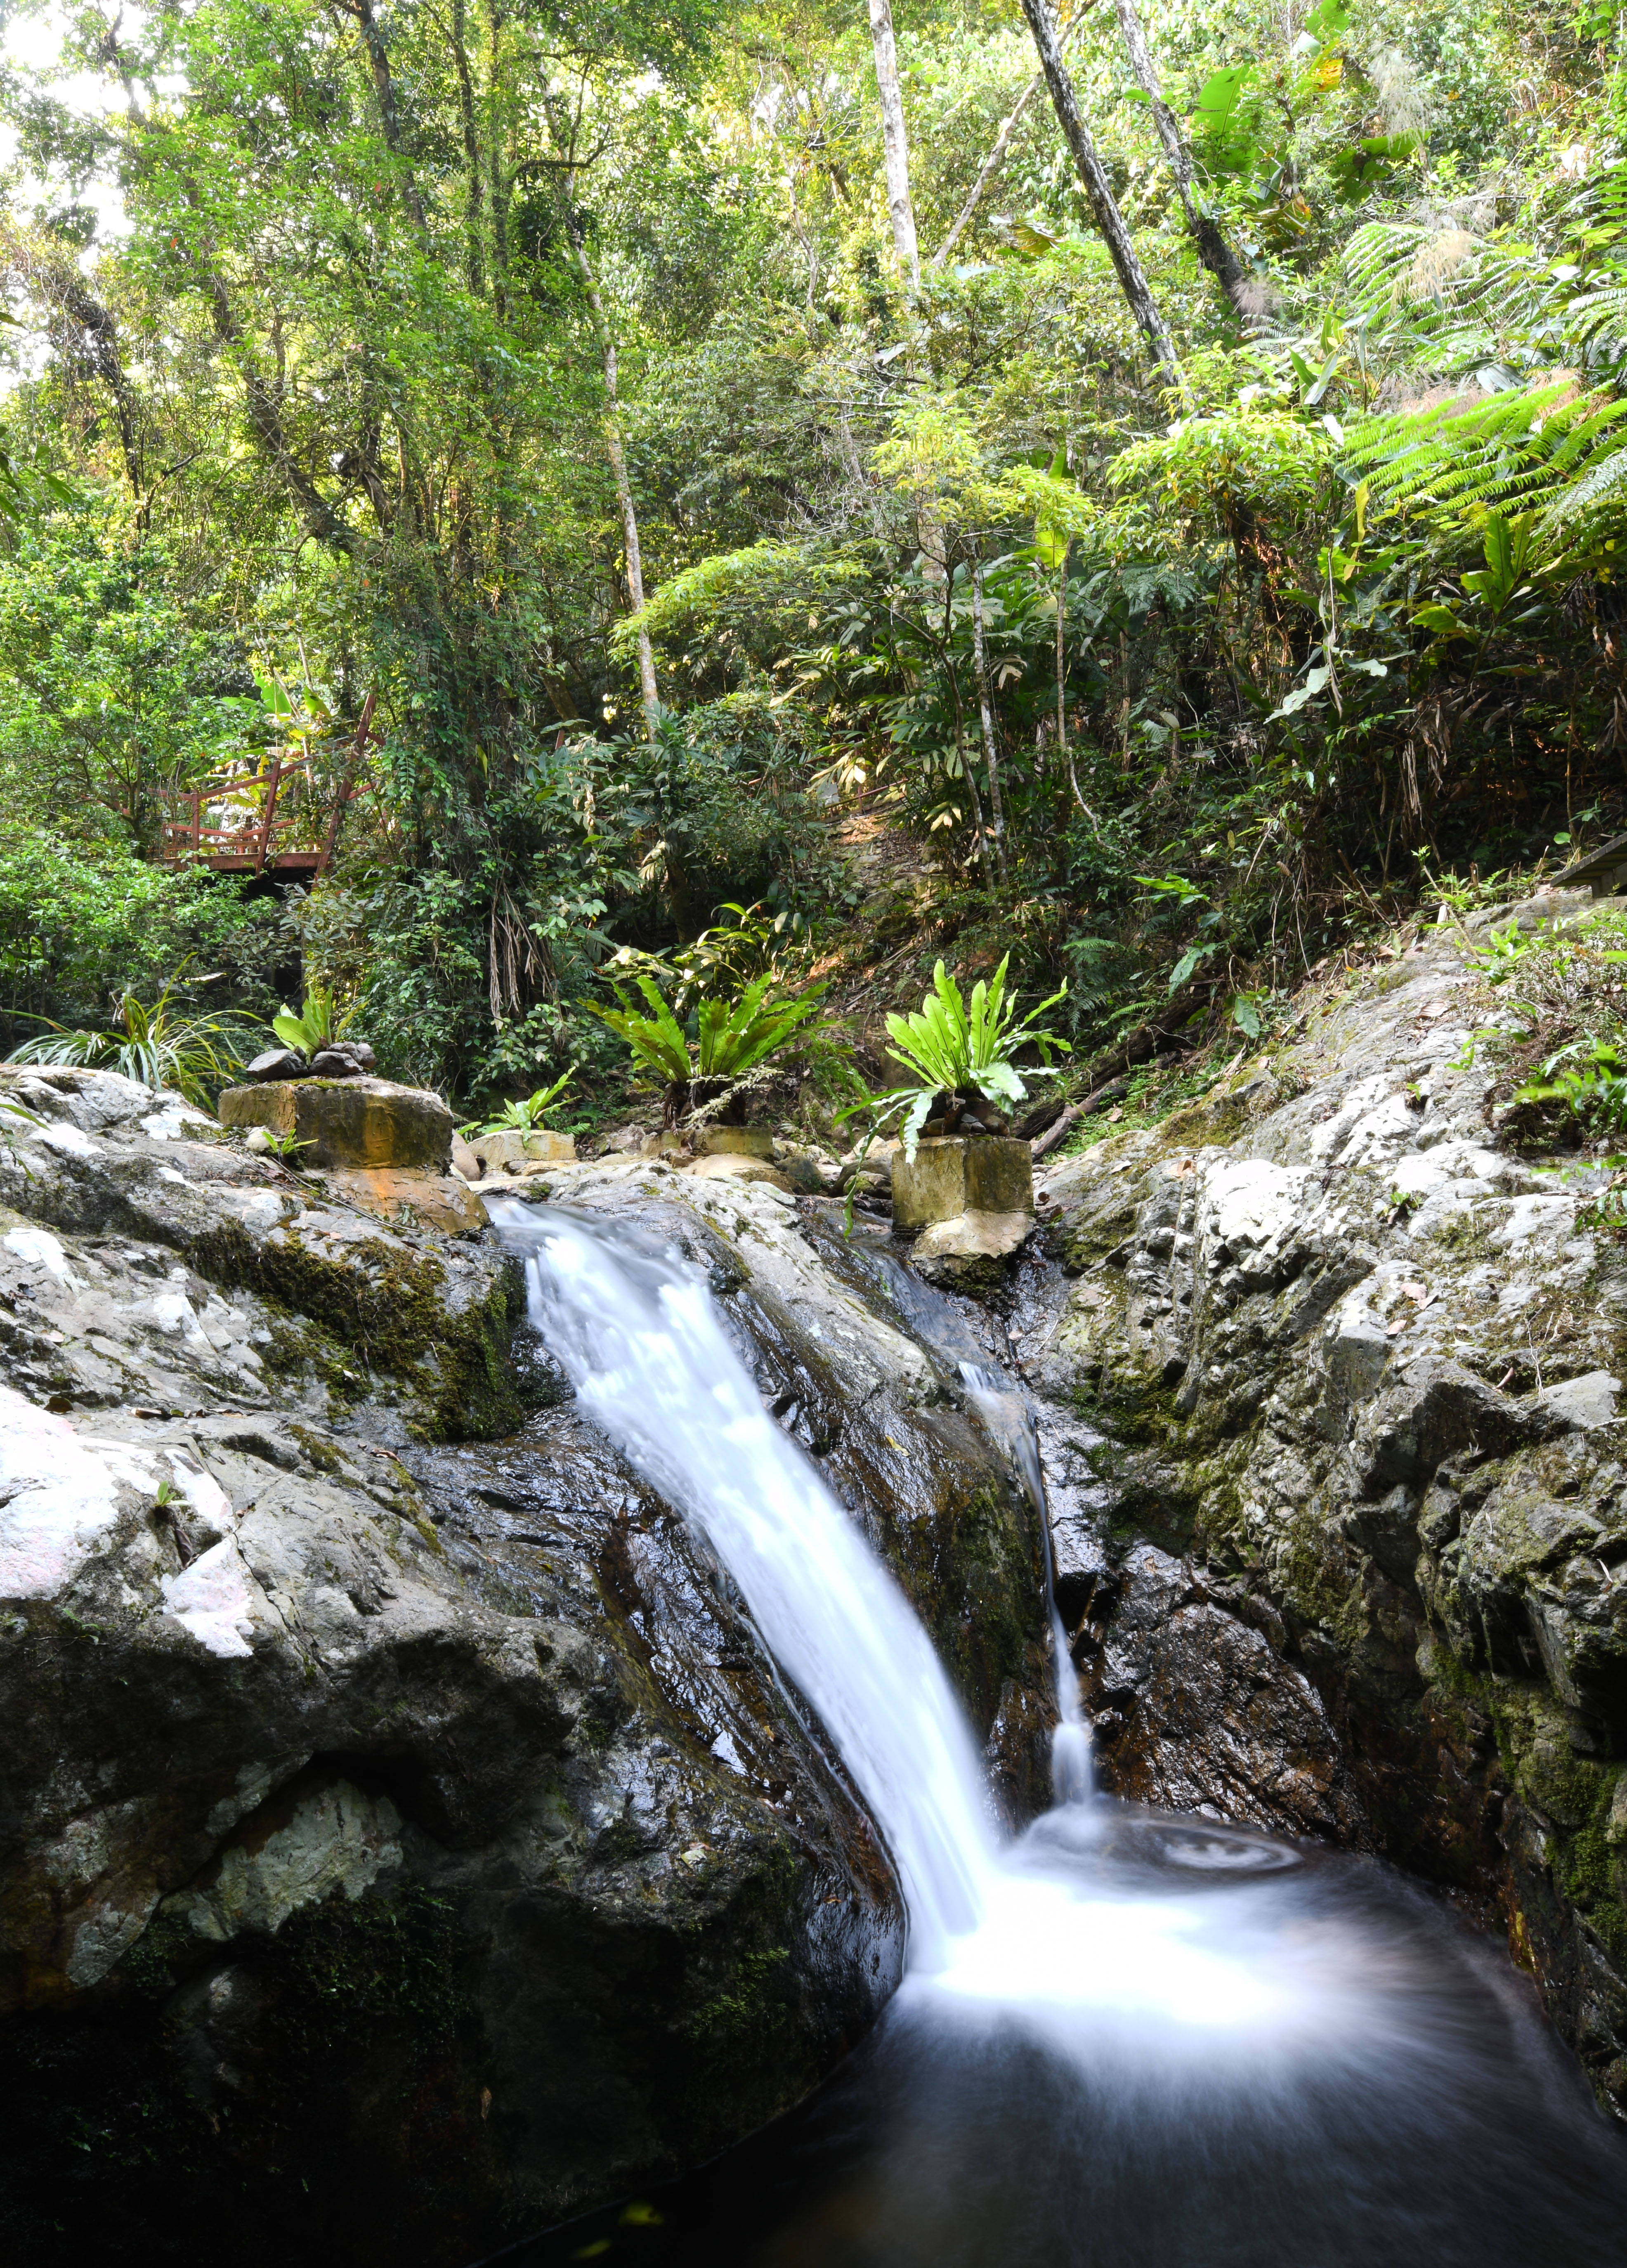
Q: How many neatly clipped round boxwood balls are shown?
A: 0